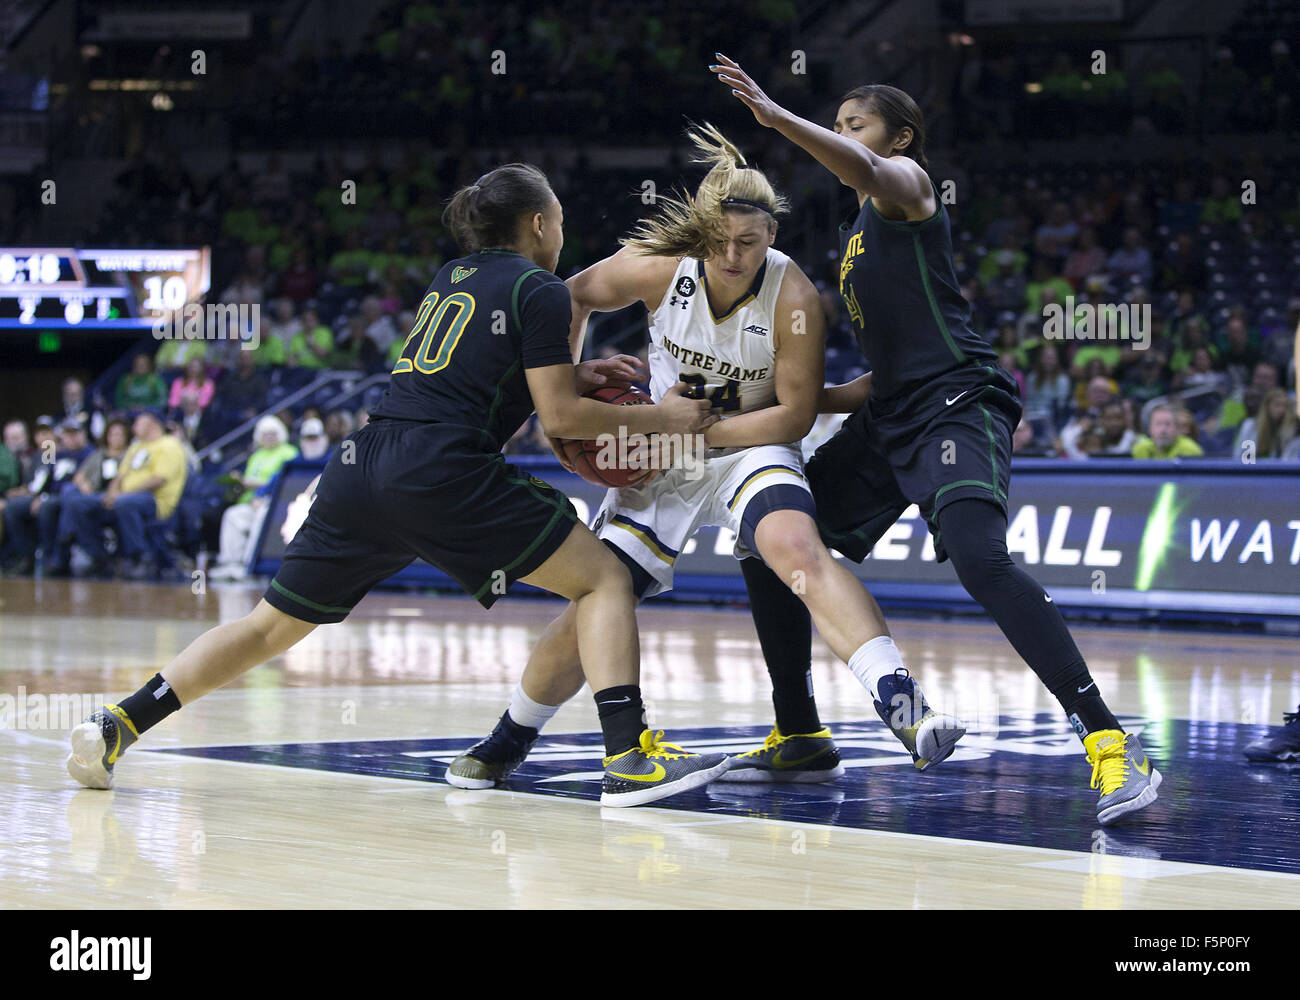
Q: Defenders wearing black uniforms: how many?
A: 2